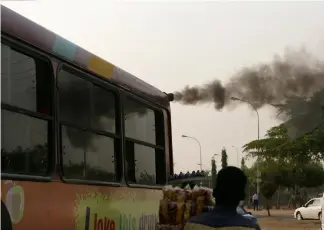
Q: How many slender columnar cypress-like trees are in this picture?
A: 3